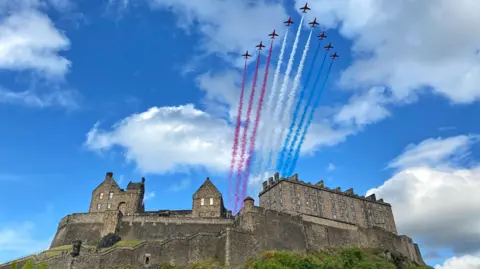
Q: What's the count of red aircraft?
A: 9